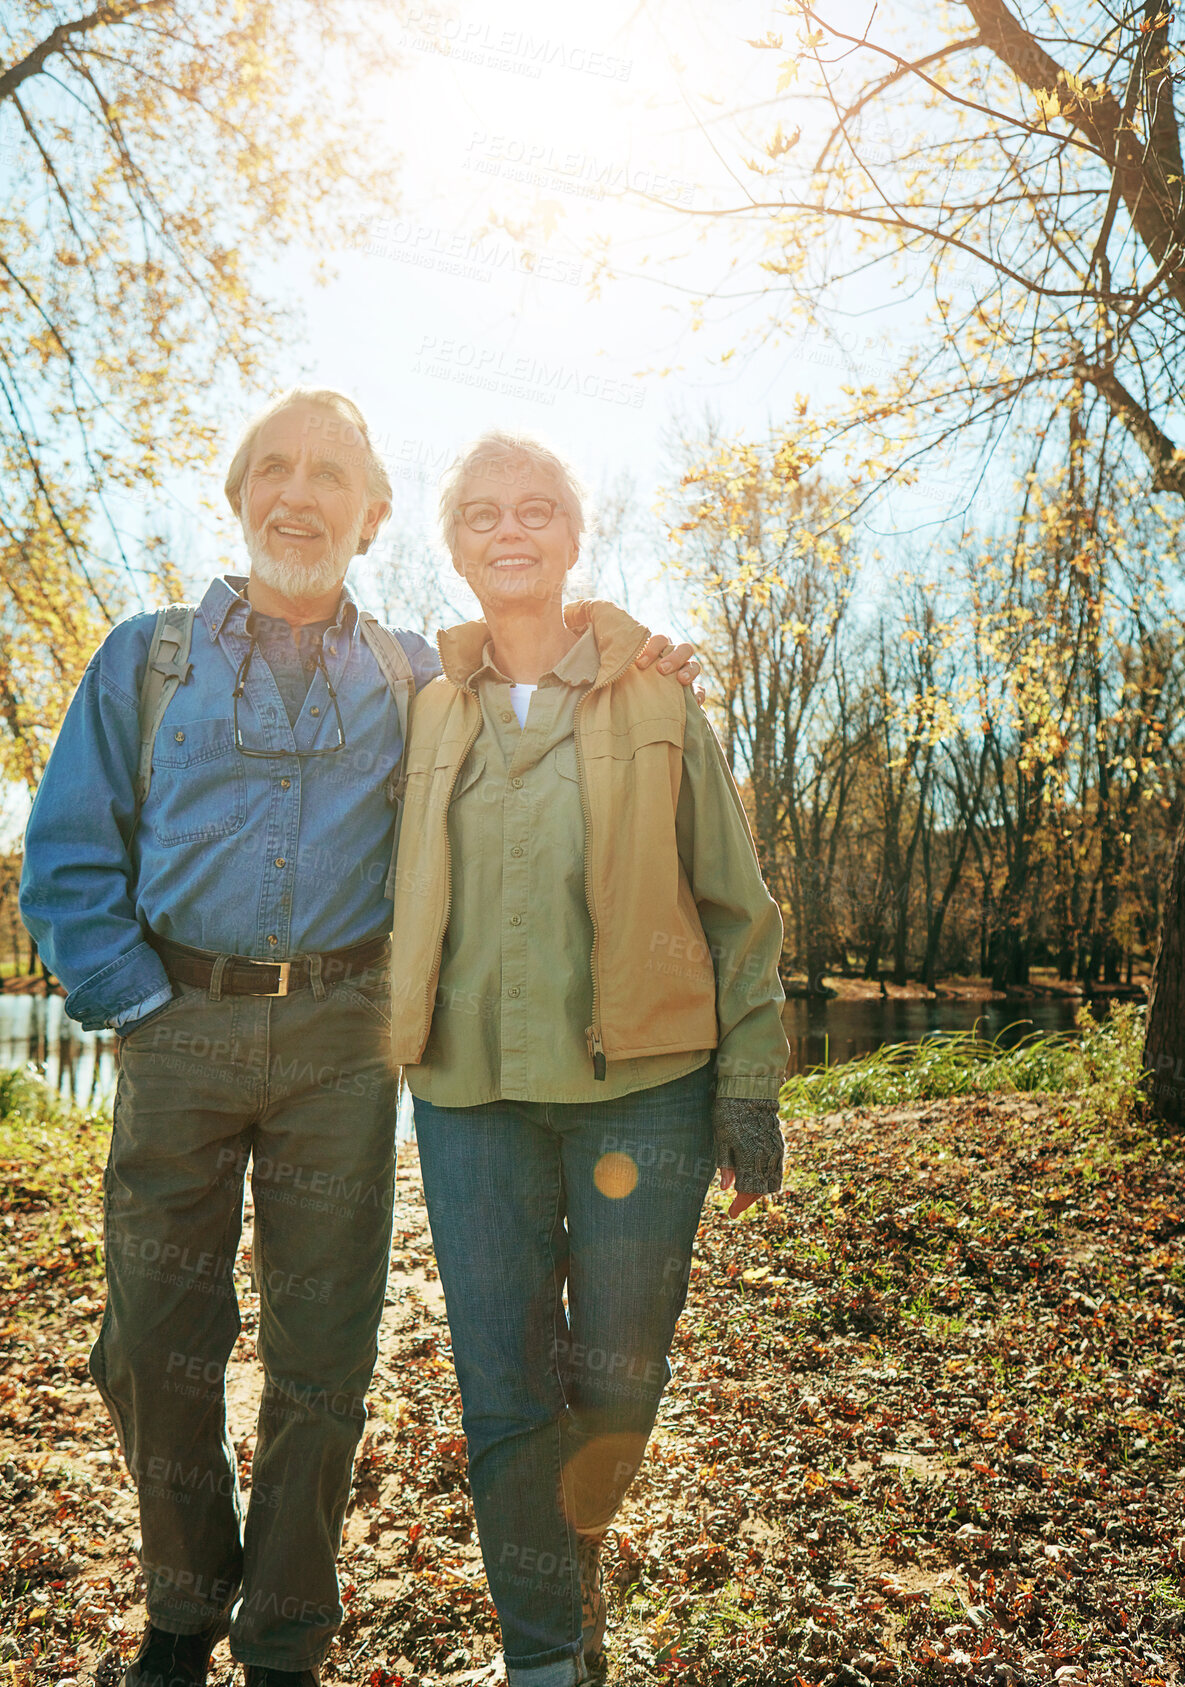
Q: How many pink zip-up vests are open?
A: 0